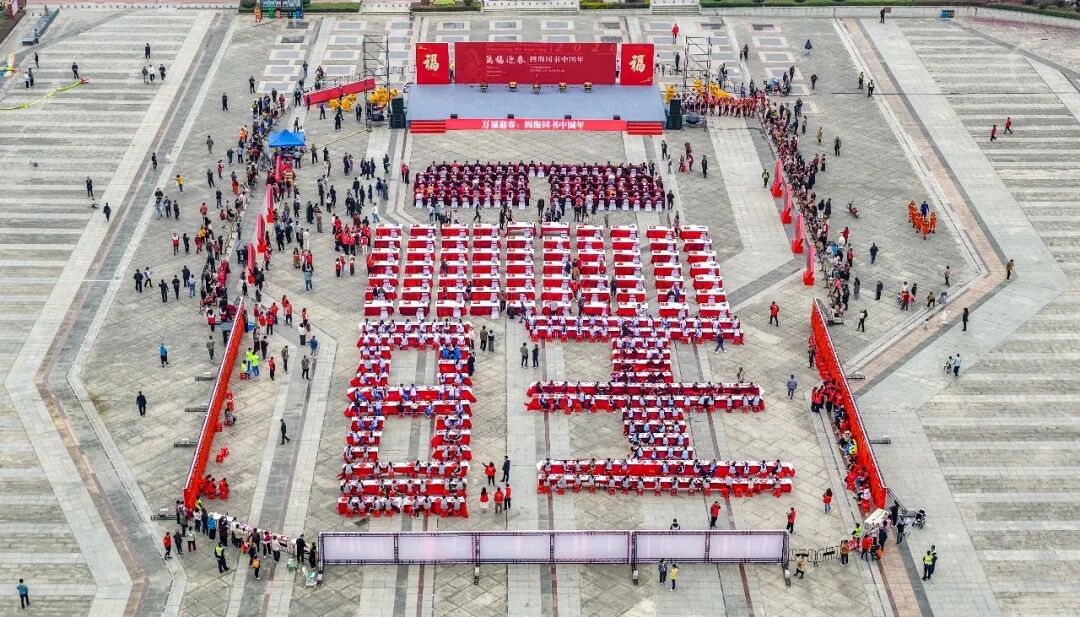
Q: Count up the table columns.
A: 10